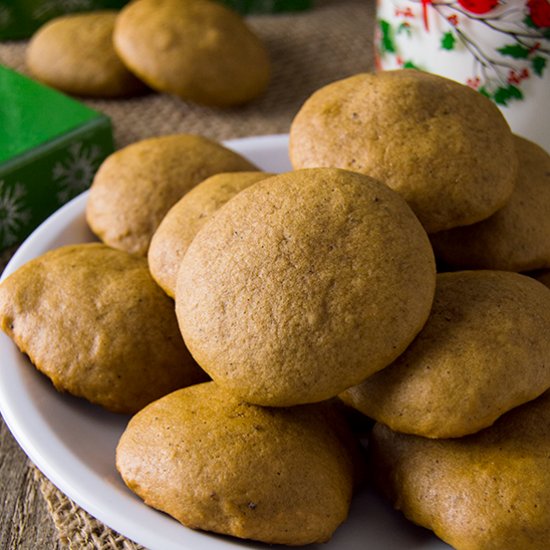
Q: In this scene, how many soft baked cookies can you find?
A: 11